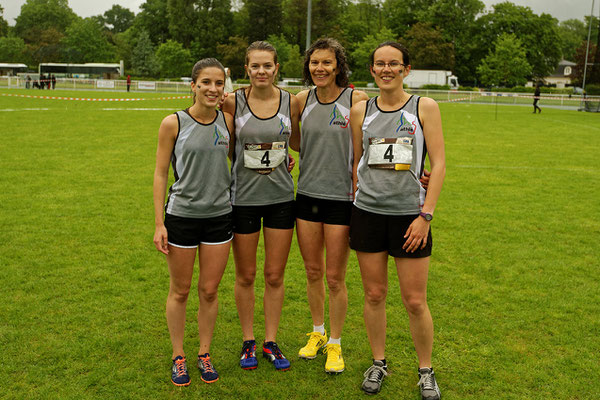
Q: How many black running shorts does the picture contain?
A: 4